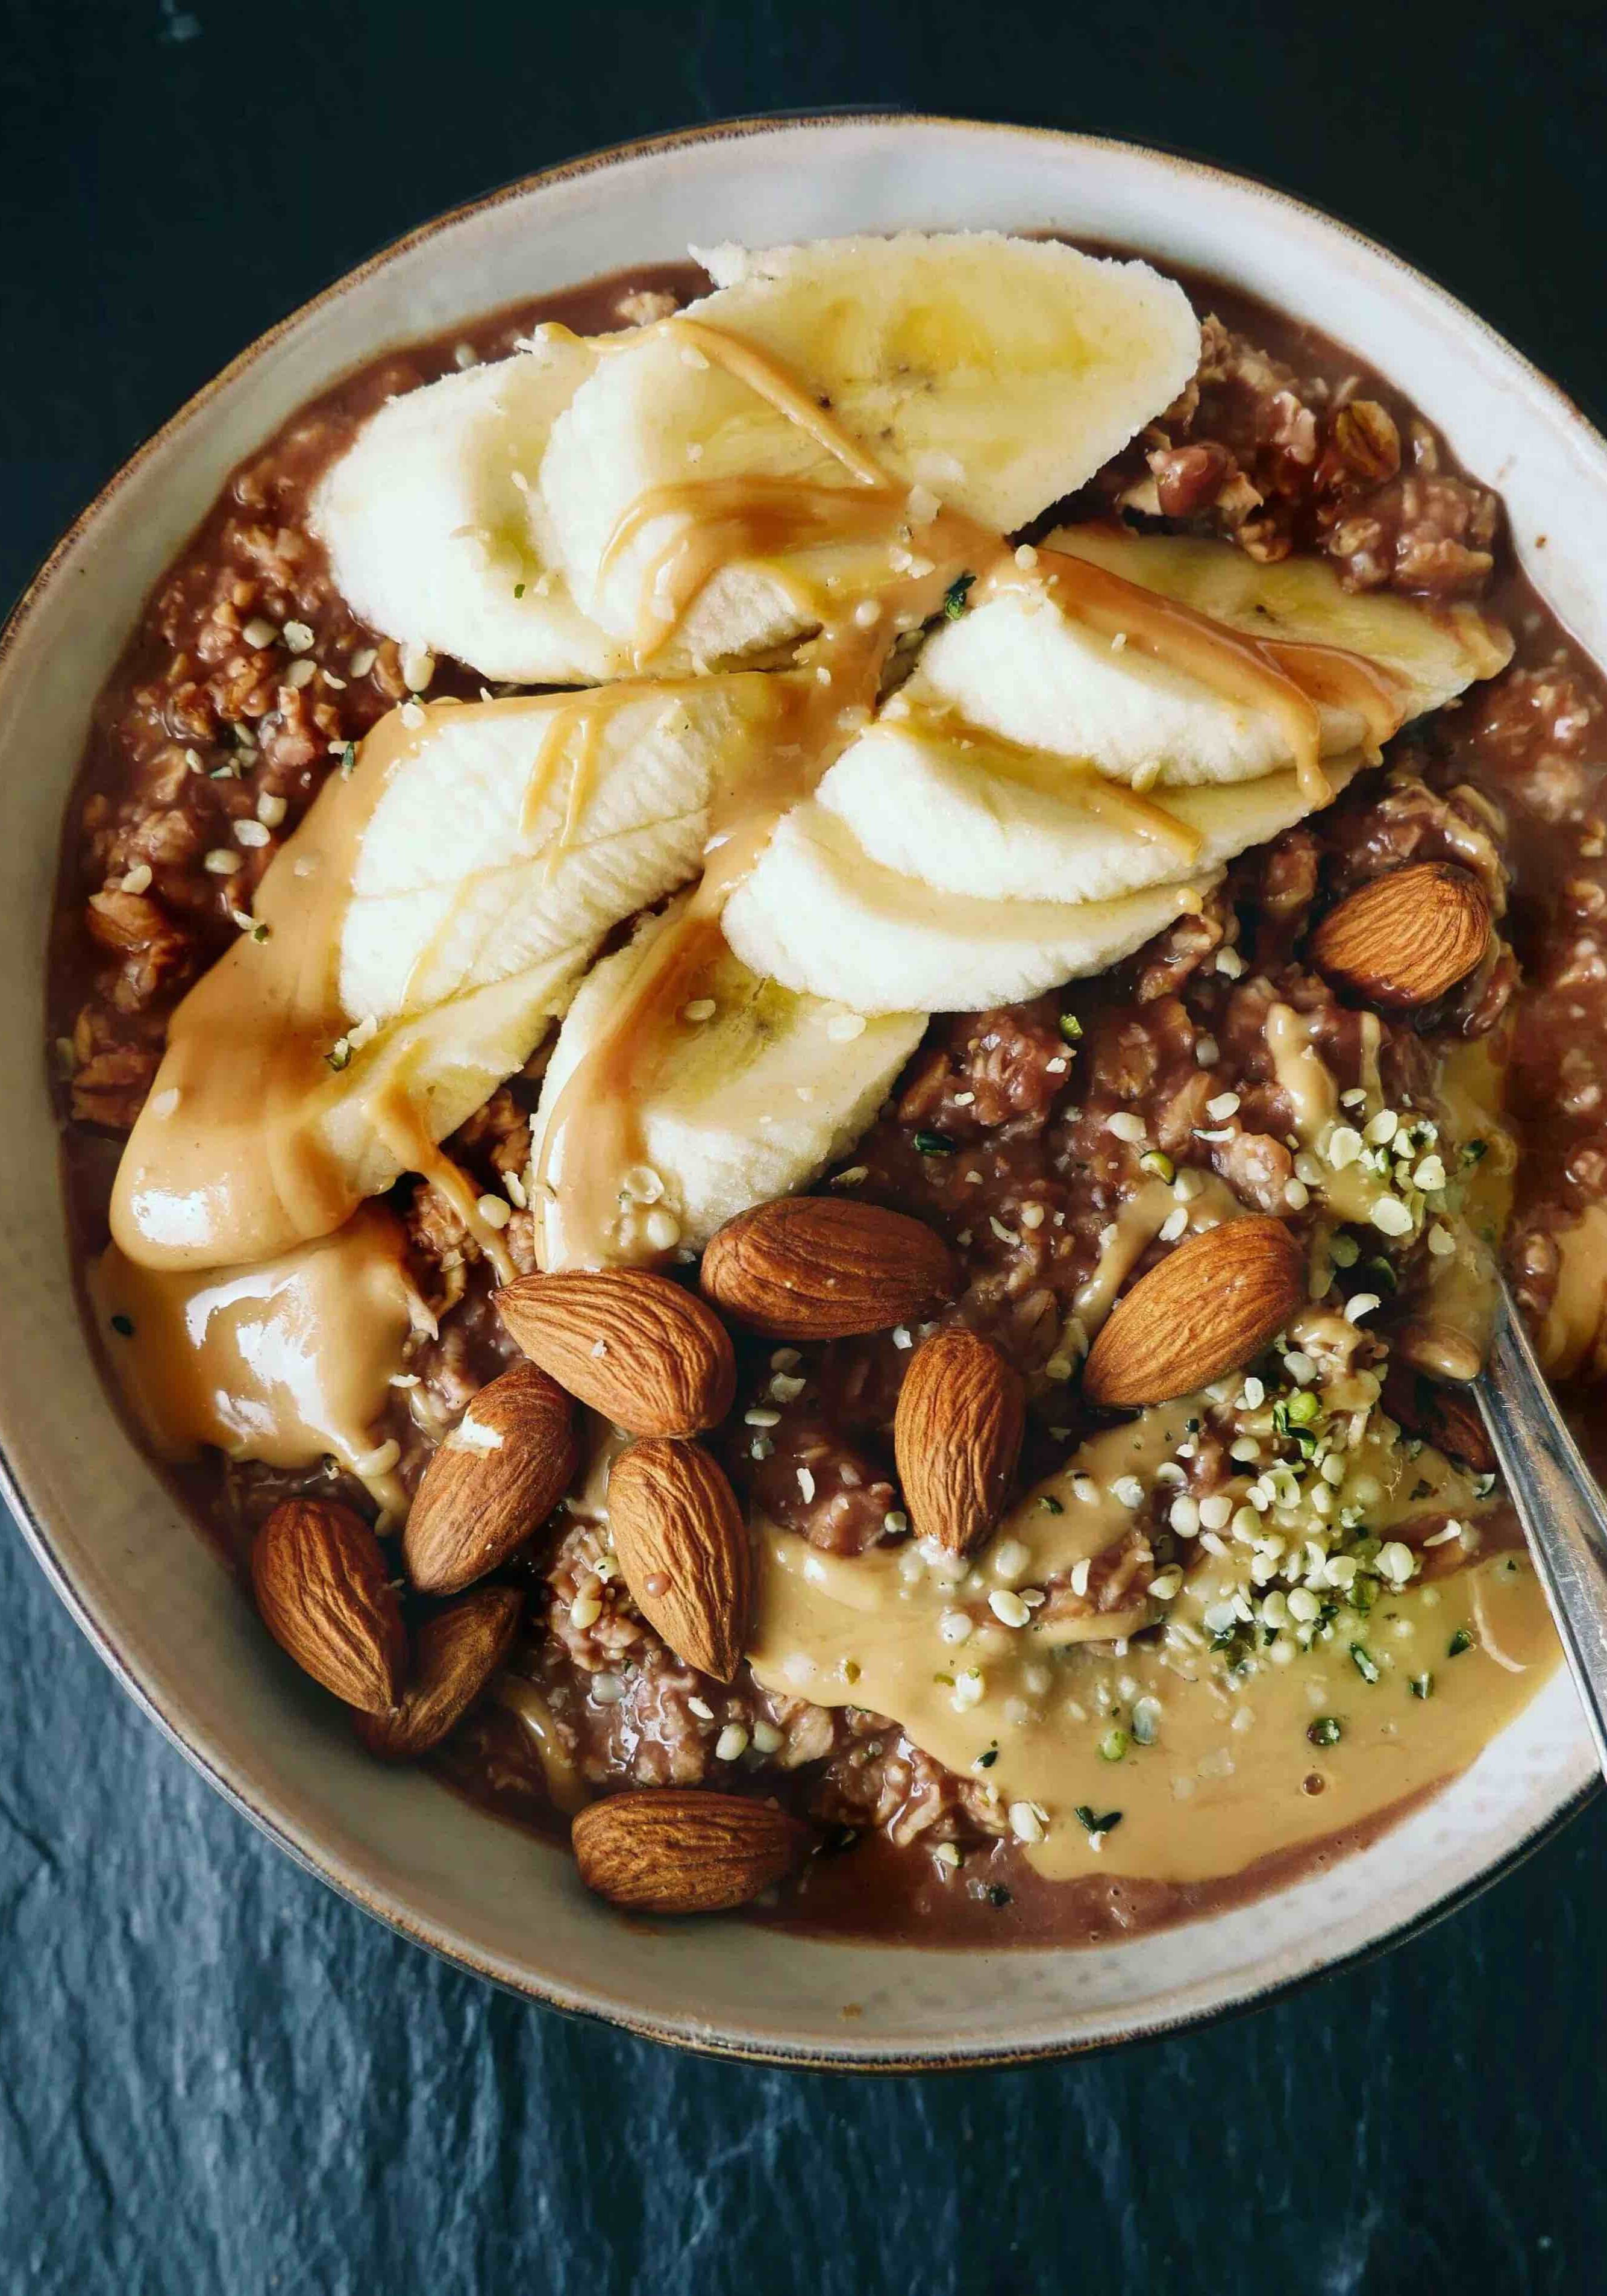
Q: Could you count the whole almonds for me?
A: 10